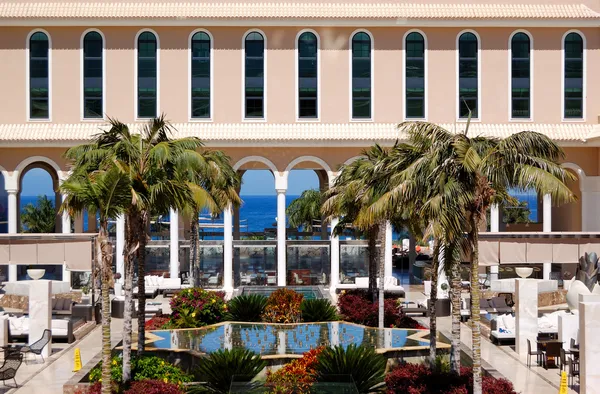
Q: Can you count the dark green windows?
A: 11